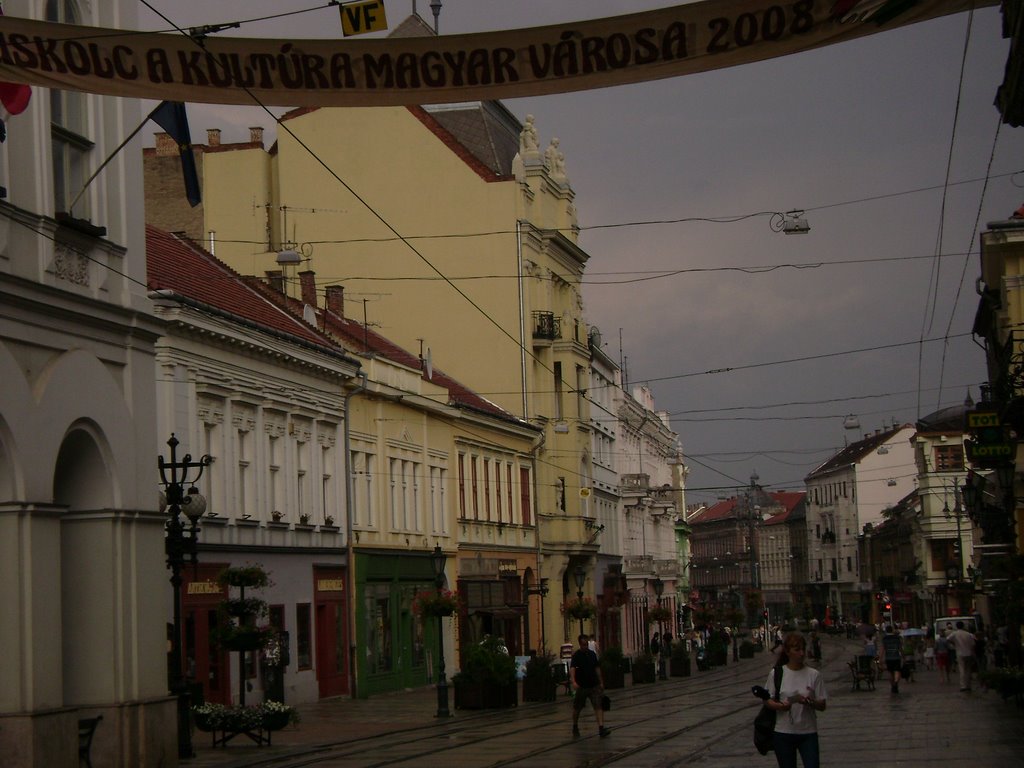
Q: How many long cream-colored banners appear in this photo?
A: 1